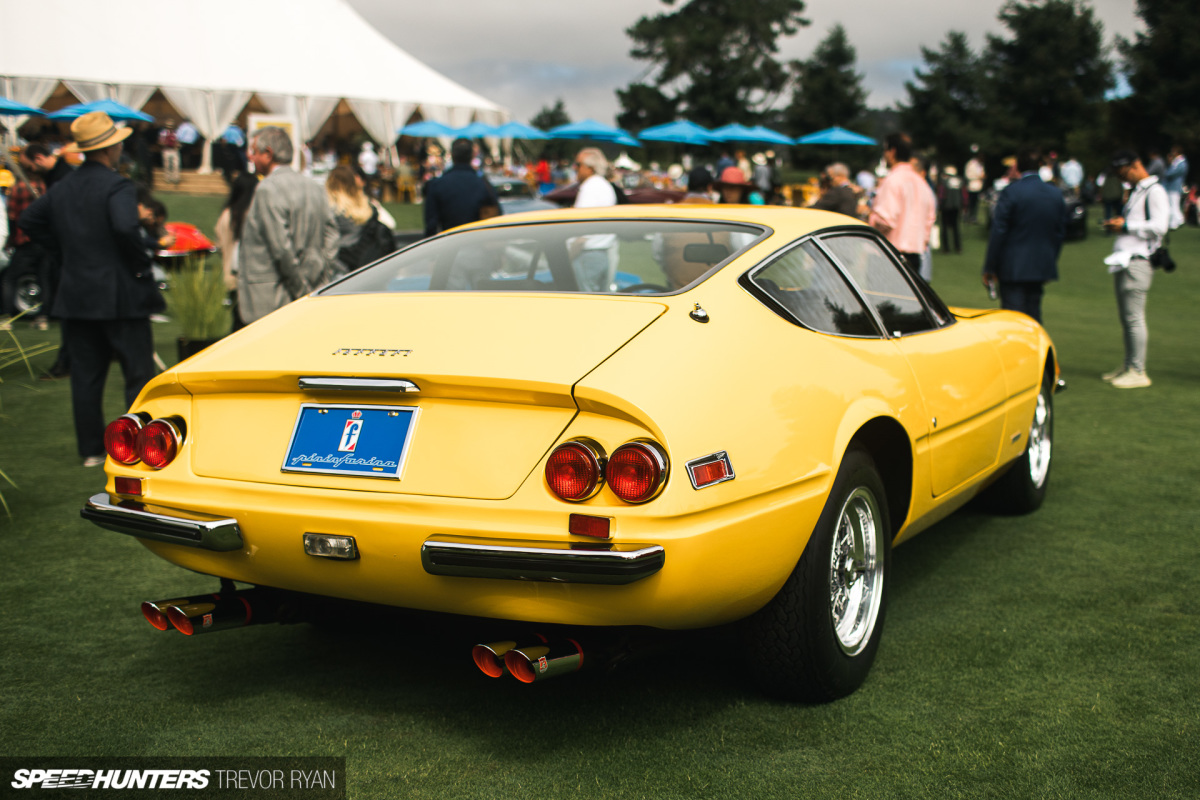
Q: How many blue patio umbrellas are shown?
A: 10